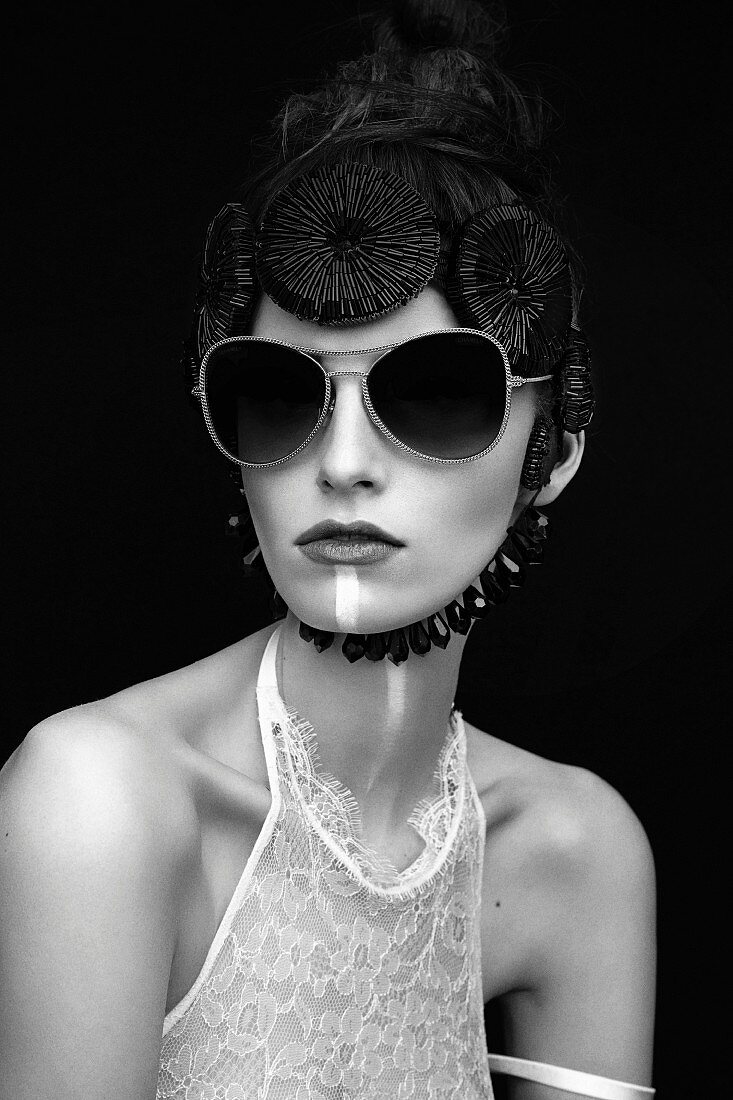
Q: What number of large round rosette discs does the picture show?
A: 3